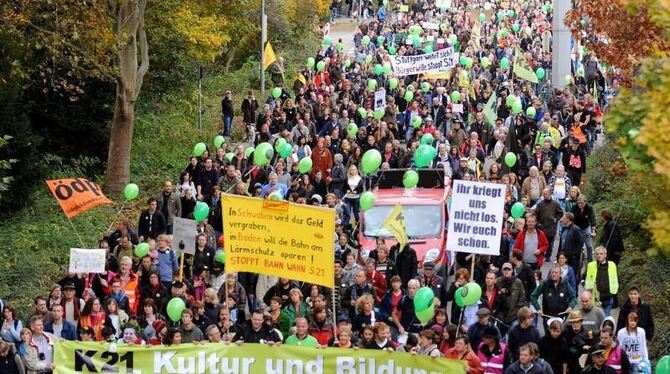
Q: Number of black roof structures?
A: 1